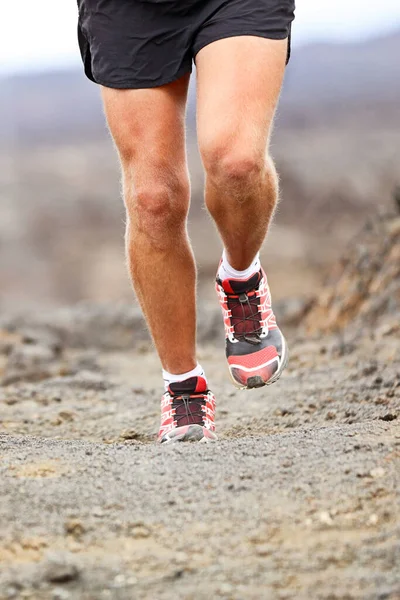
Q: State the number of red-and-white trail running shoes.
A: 2